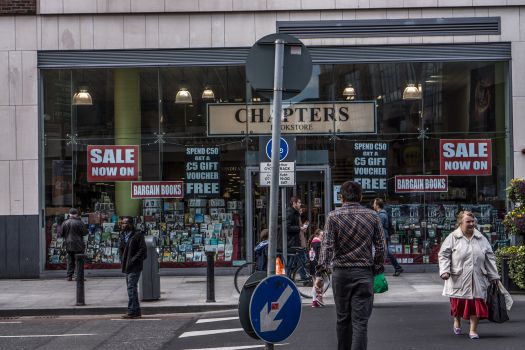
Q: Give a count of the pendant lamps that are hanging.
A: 5